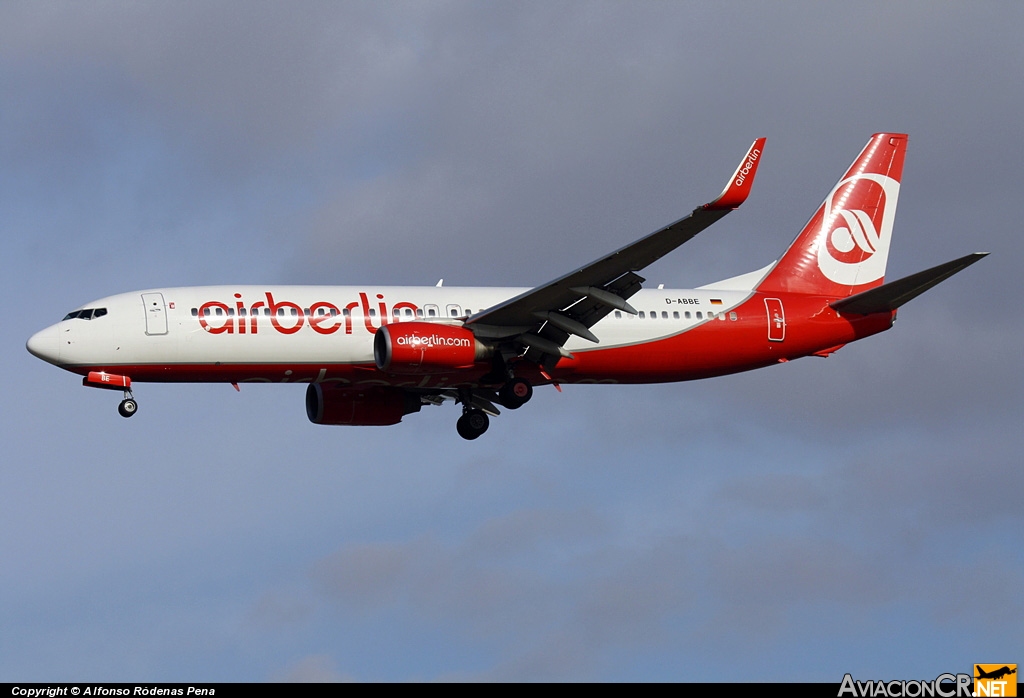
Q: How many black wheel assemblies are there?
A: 3